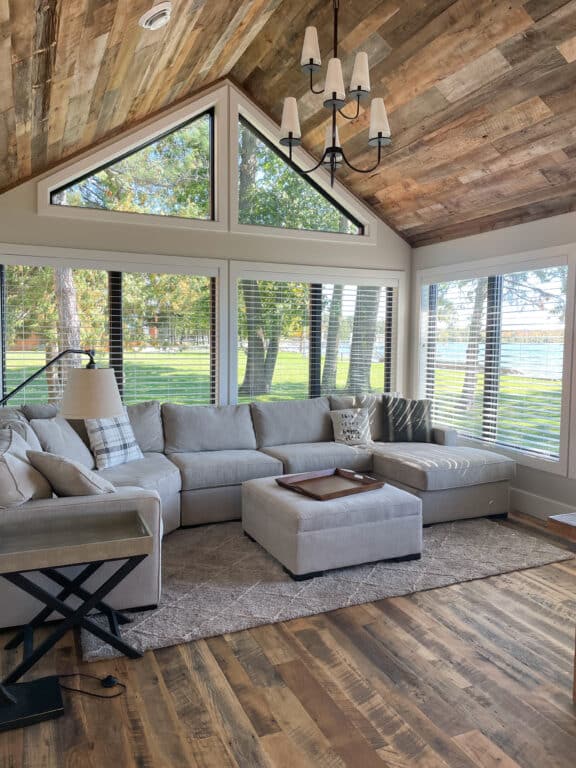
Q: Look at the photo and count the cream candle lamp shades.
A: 6